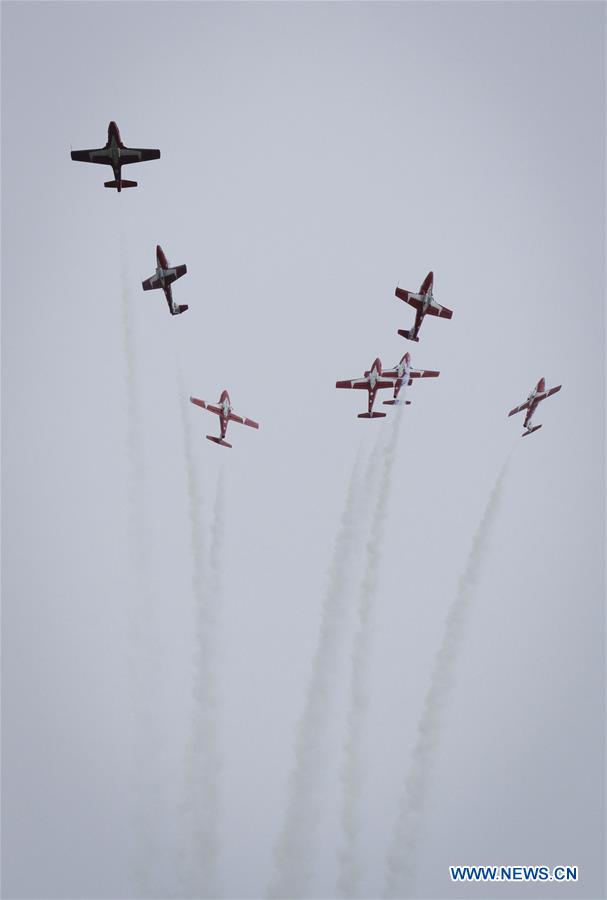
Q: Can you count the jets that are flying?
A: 7